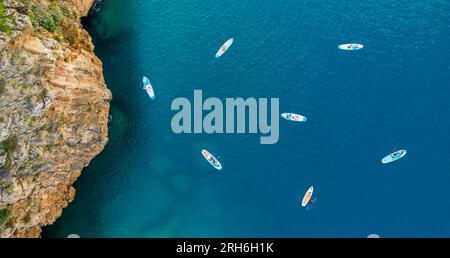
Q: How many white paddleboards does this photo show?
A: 7